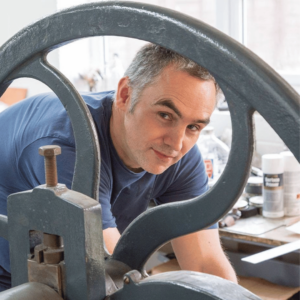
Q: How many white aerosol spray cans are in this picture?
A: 2